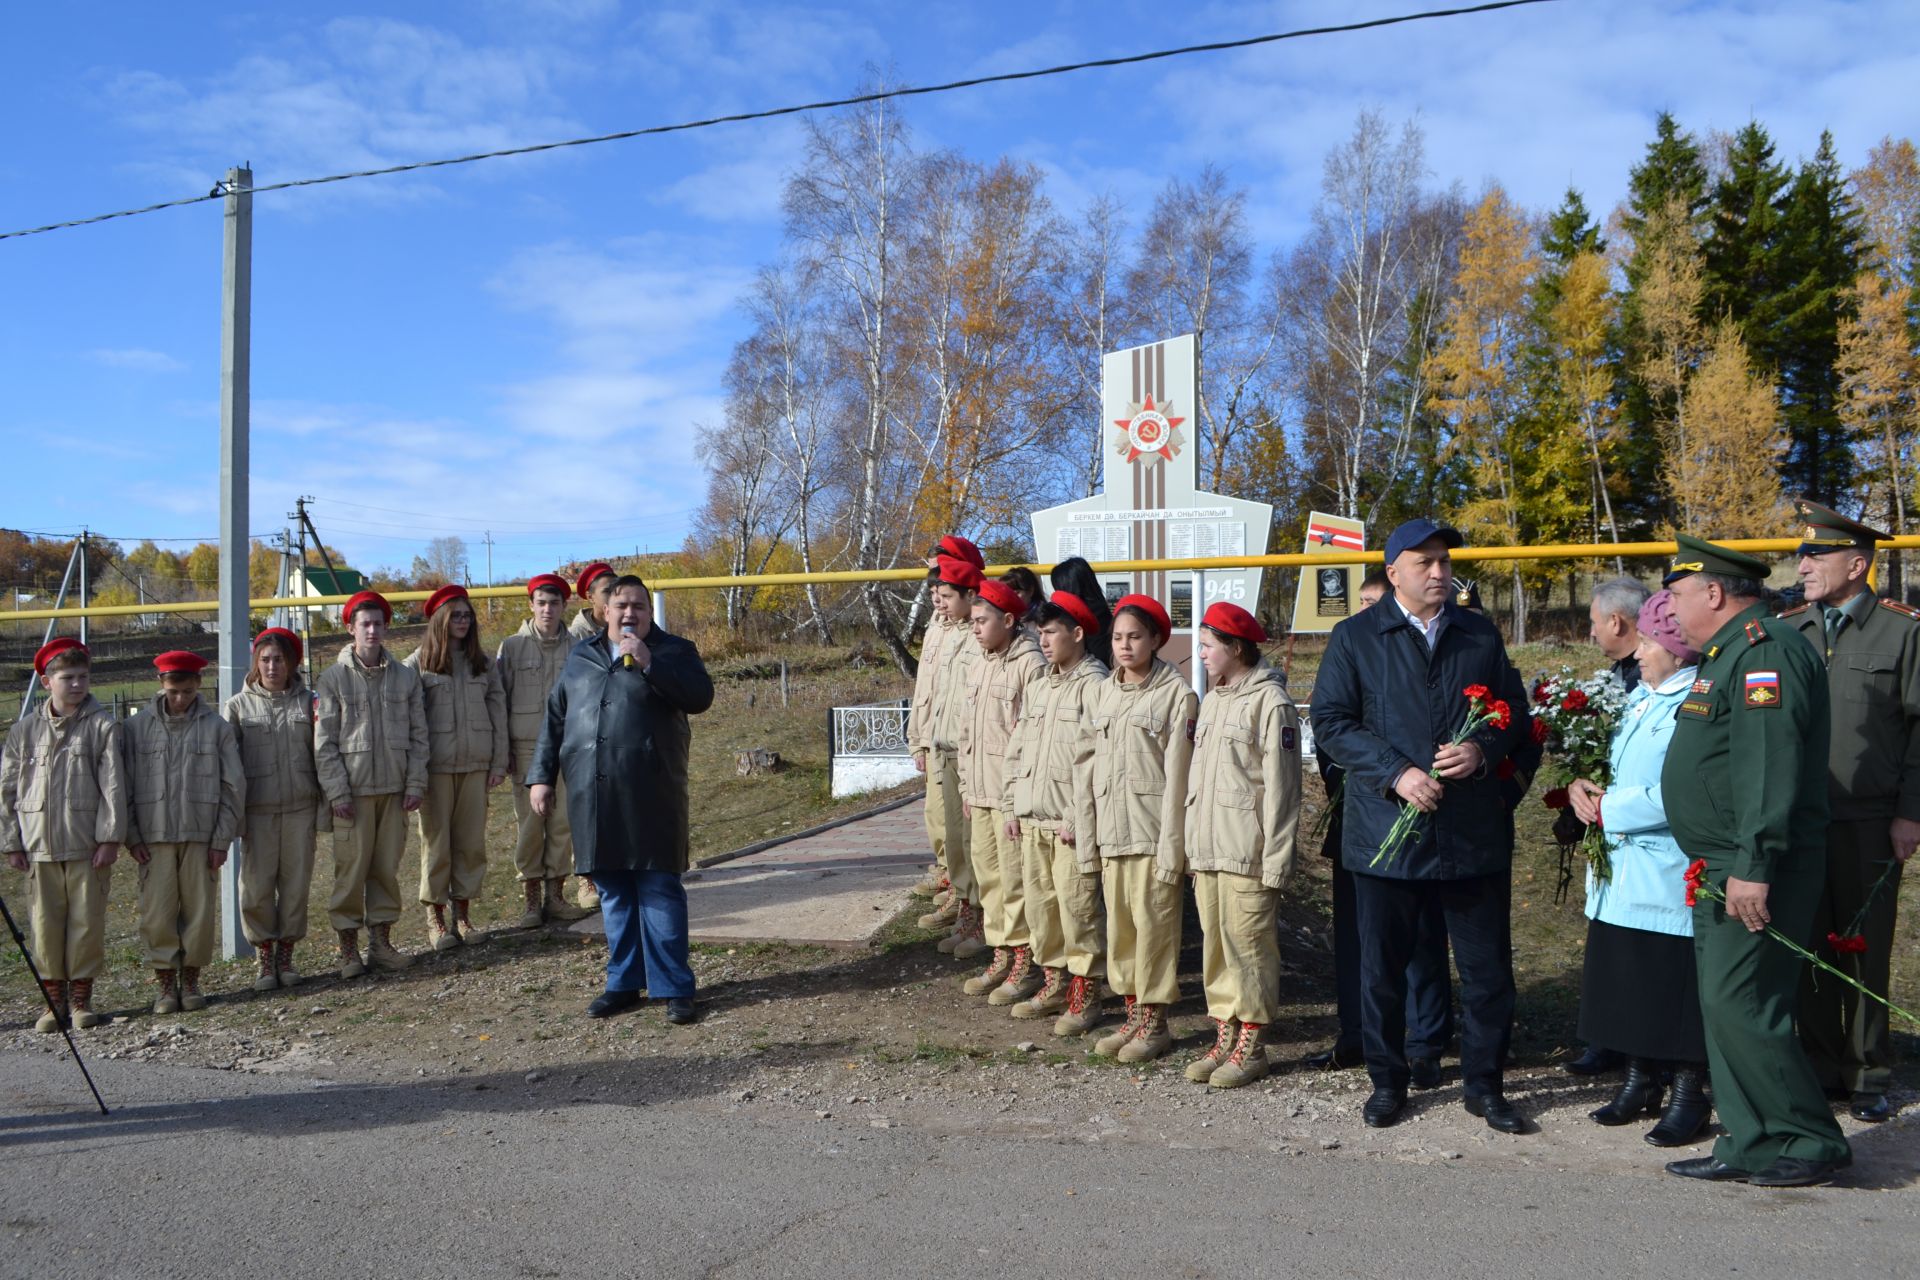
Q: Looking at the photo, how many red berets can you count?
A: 13